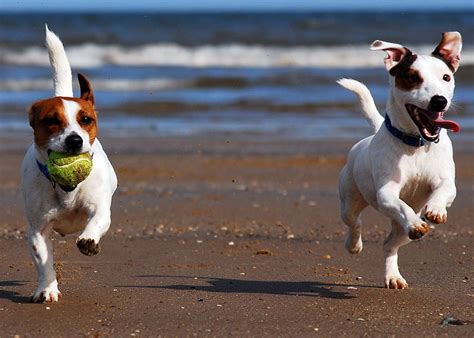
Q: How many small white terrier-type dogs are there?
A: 2